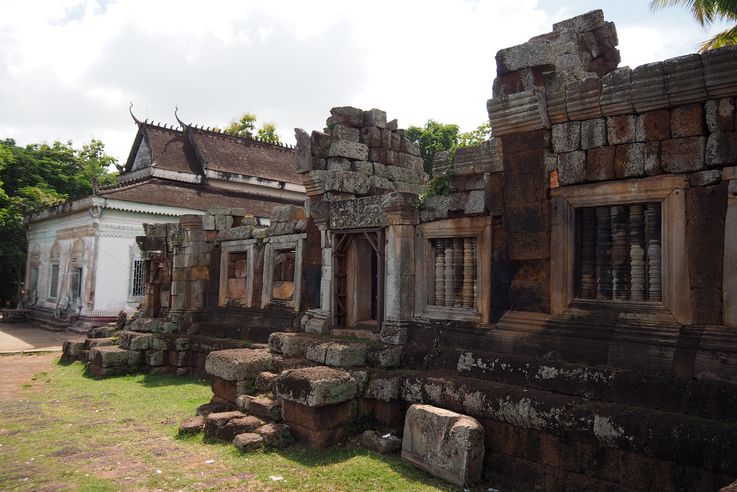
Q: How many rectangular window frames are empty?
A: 2